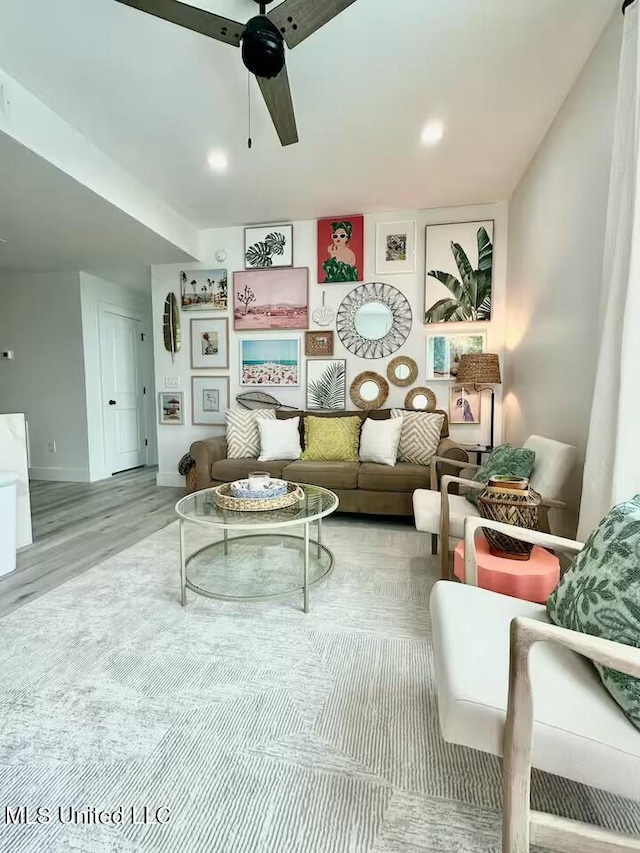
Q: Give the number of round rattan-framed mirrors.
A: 3